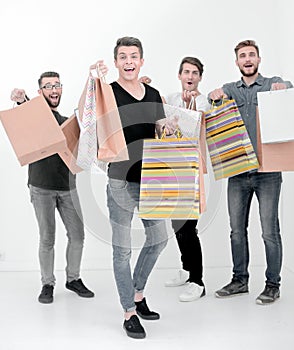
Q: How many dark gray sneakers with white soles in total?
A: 2